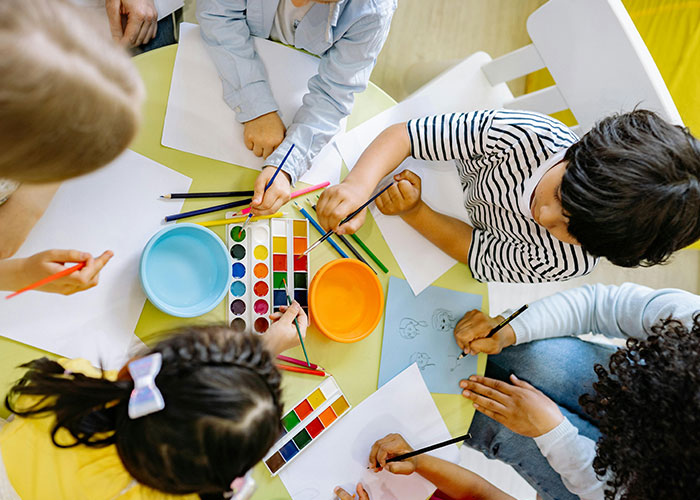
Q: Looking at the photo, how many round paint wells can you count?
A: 12